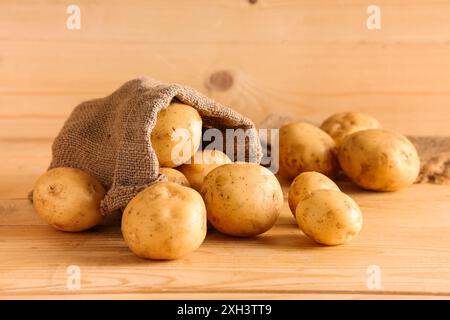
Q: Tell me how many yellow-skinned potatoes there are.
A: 11